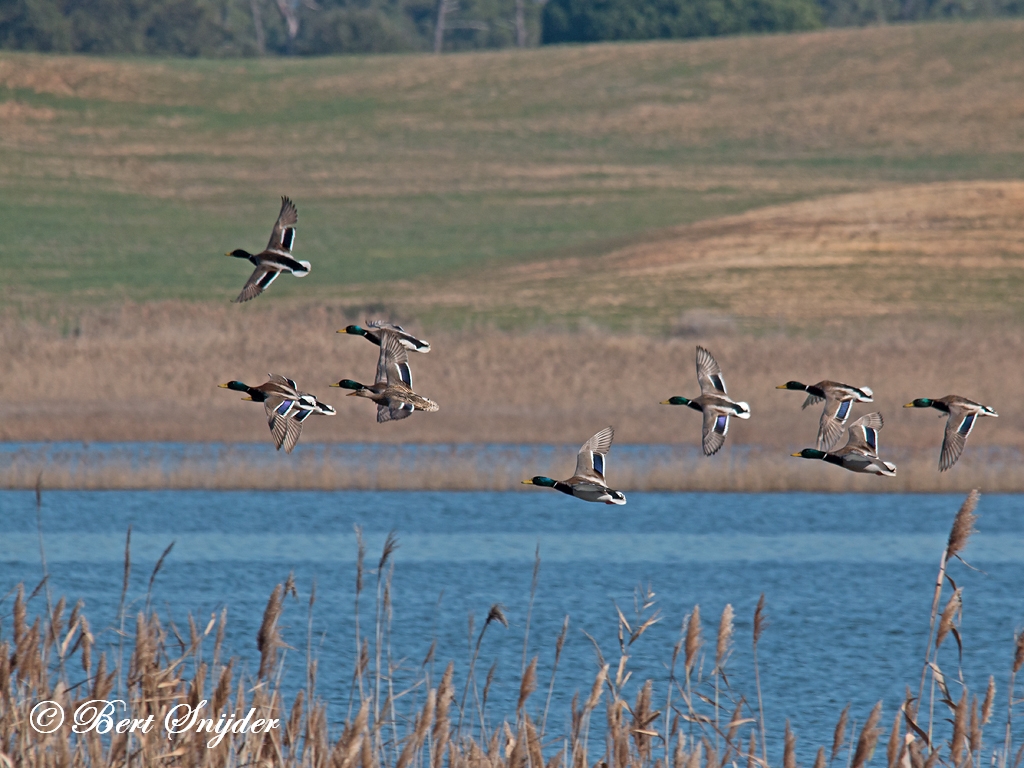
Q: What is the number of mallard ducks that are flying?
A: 11